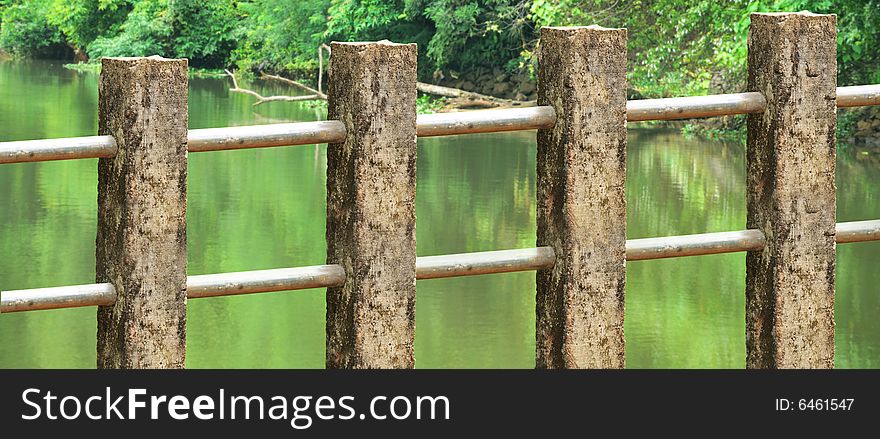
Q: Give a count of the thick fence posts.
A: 4